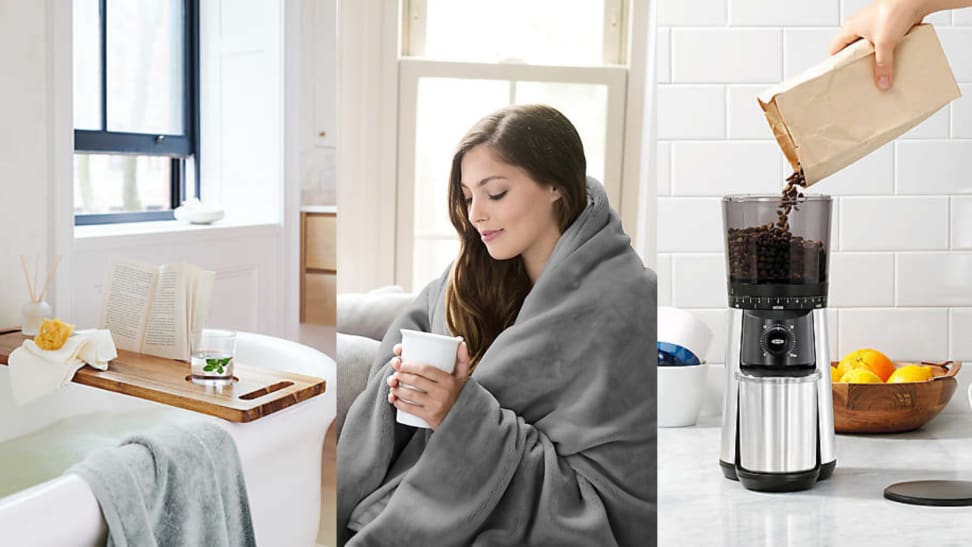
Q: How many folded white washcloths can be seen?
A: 1